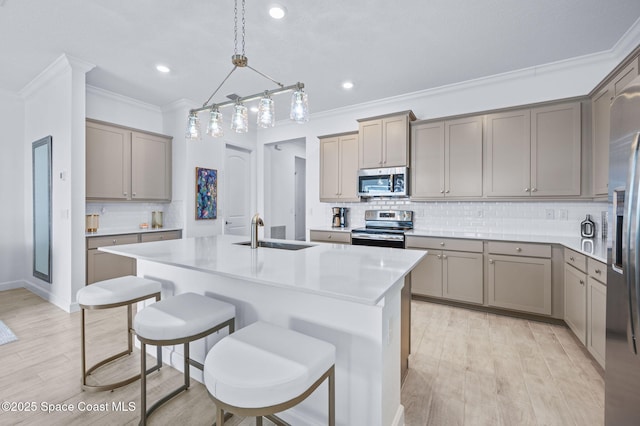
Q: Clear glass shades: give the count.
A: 5